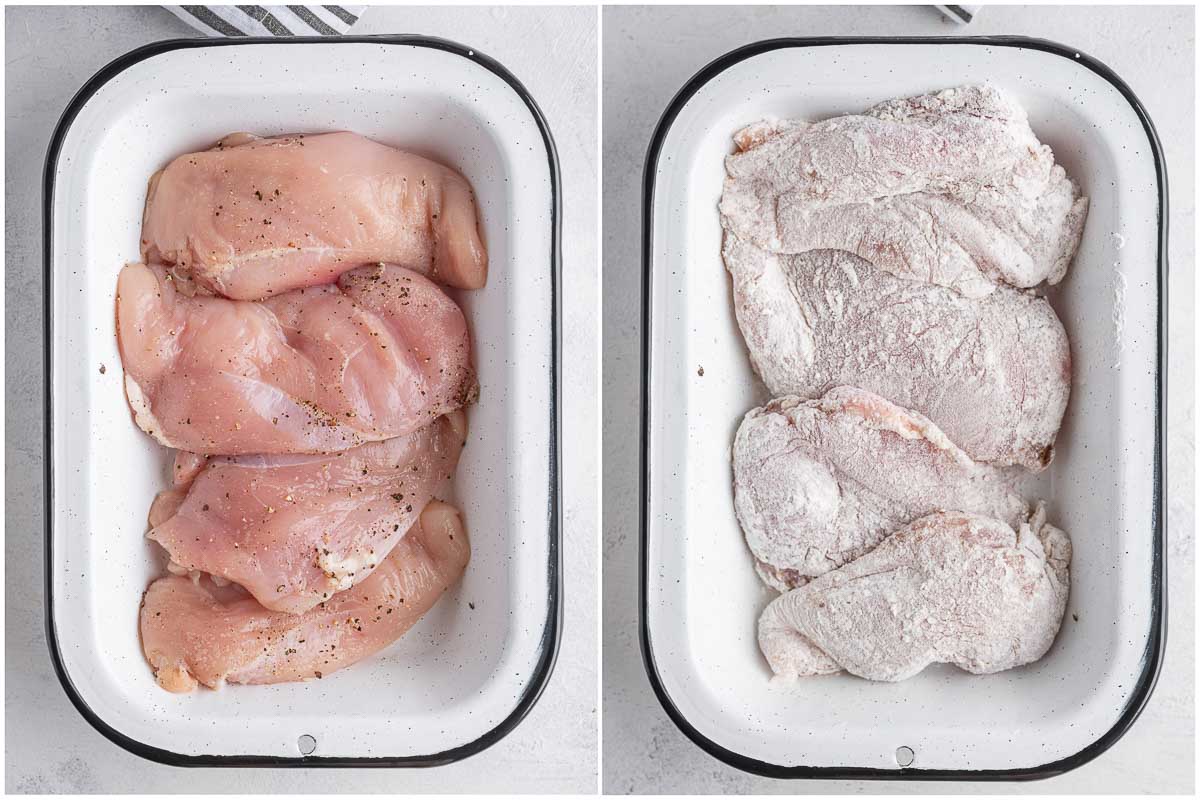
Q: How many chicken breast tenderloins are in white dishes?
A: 8